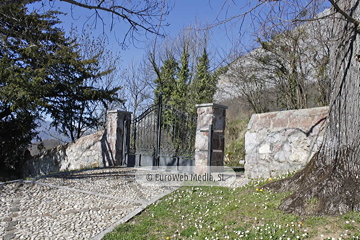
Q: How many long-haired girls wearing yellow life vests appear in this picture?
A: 0